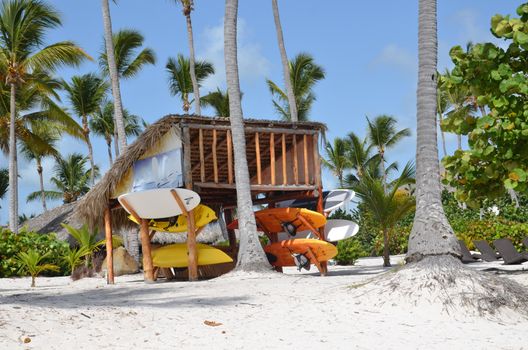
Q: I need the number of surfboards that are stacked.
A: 7